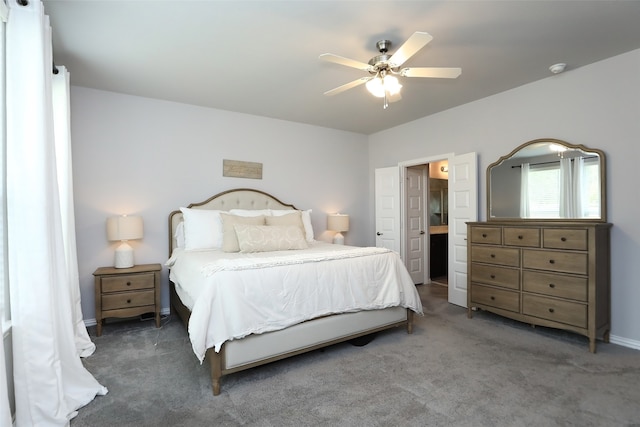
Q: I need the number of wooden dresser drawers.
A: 9